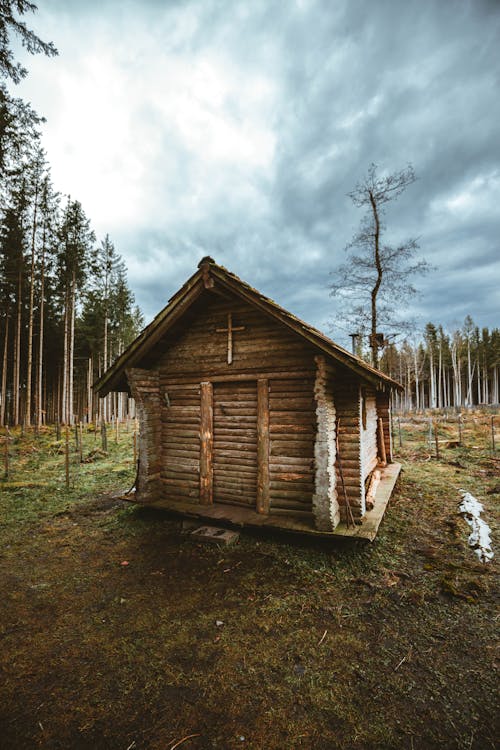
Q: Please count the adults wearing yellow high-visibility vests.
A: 0